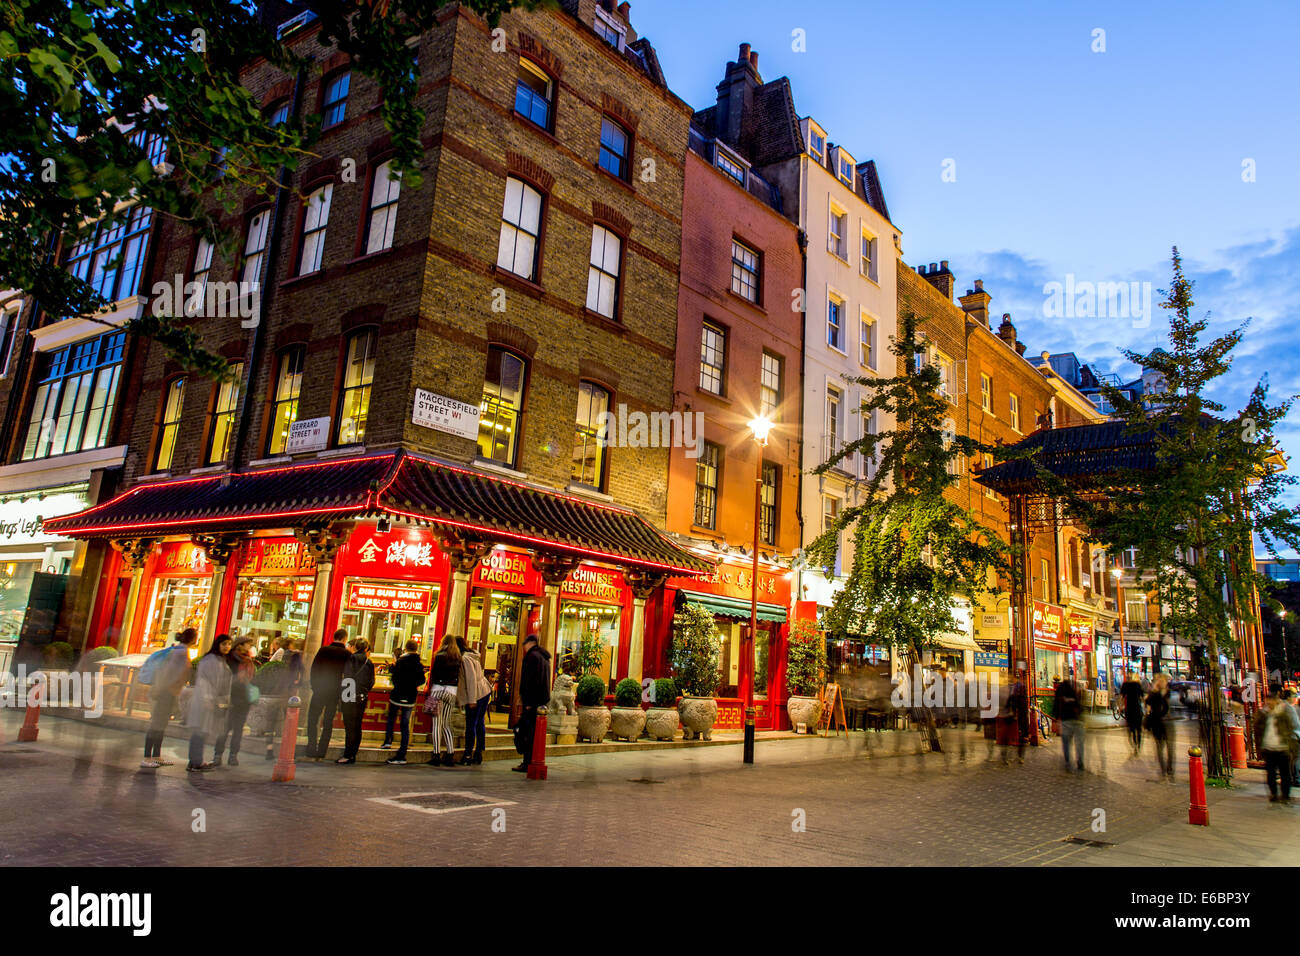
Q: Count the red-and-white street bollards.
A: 4